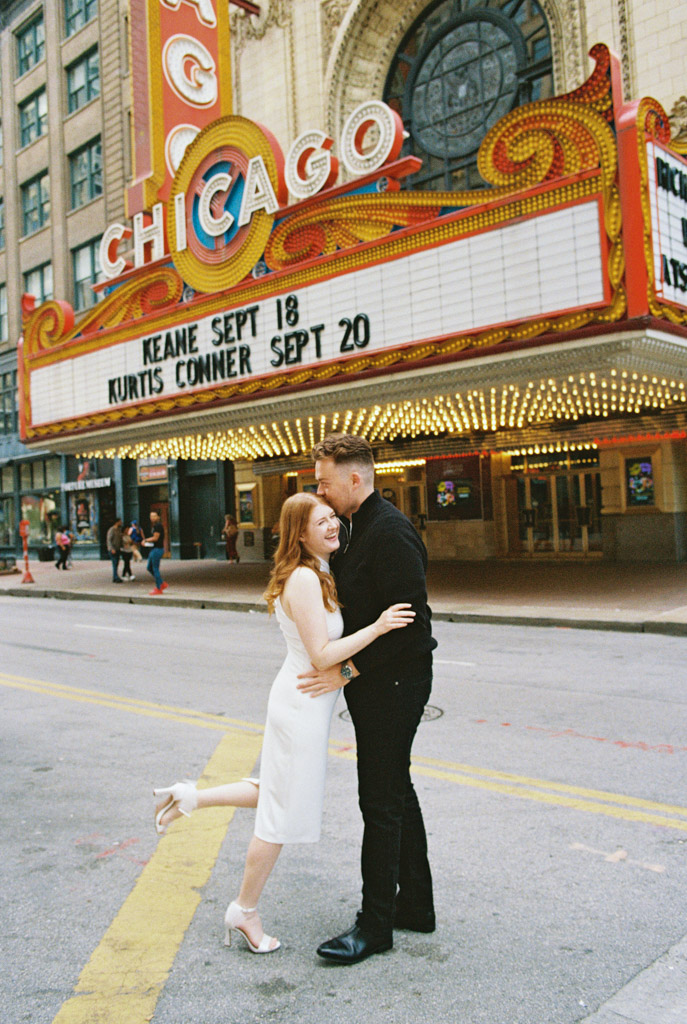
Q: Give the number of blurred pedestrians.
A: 7